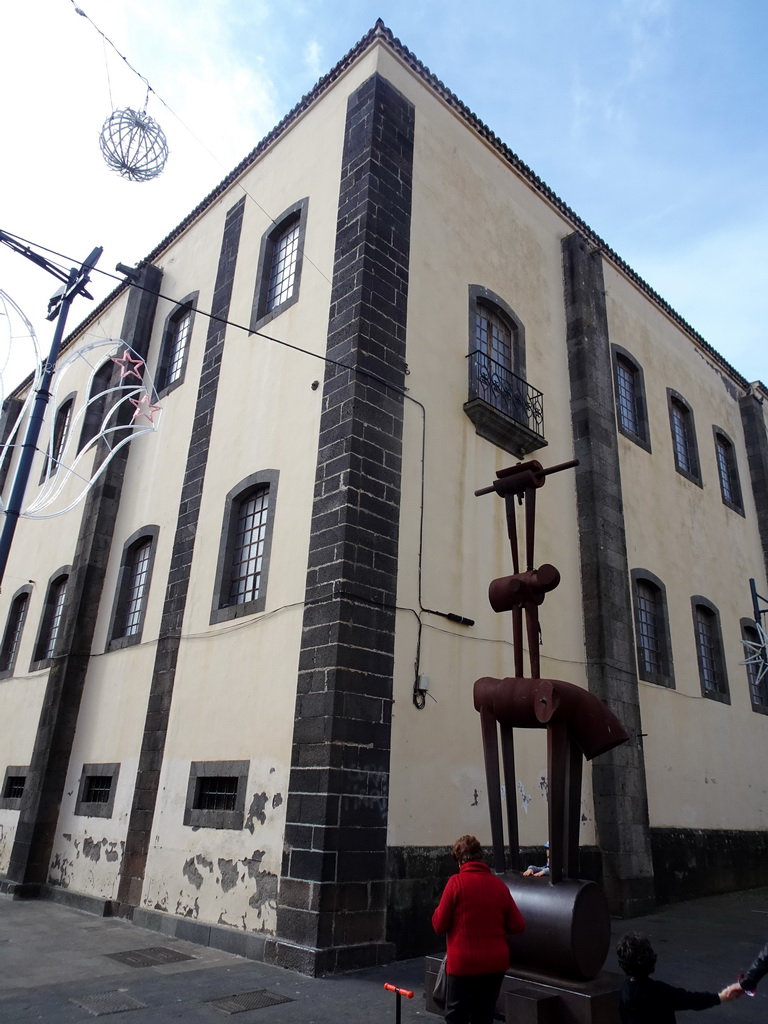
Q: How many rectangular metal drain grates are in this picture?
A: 3